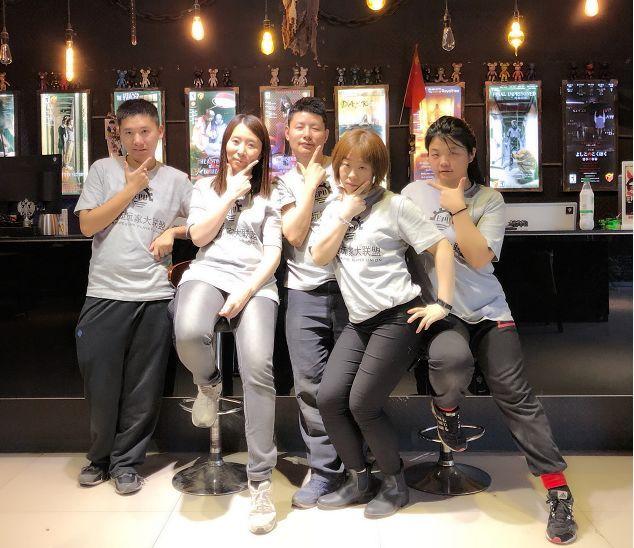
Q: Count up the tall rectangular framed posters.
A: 9